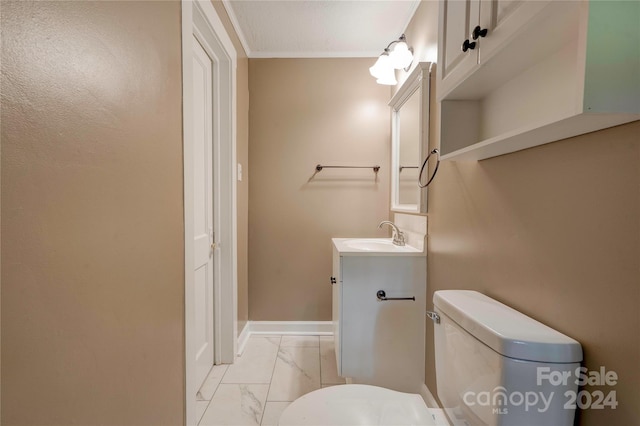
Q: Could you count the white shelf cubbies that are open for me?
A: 1